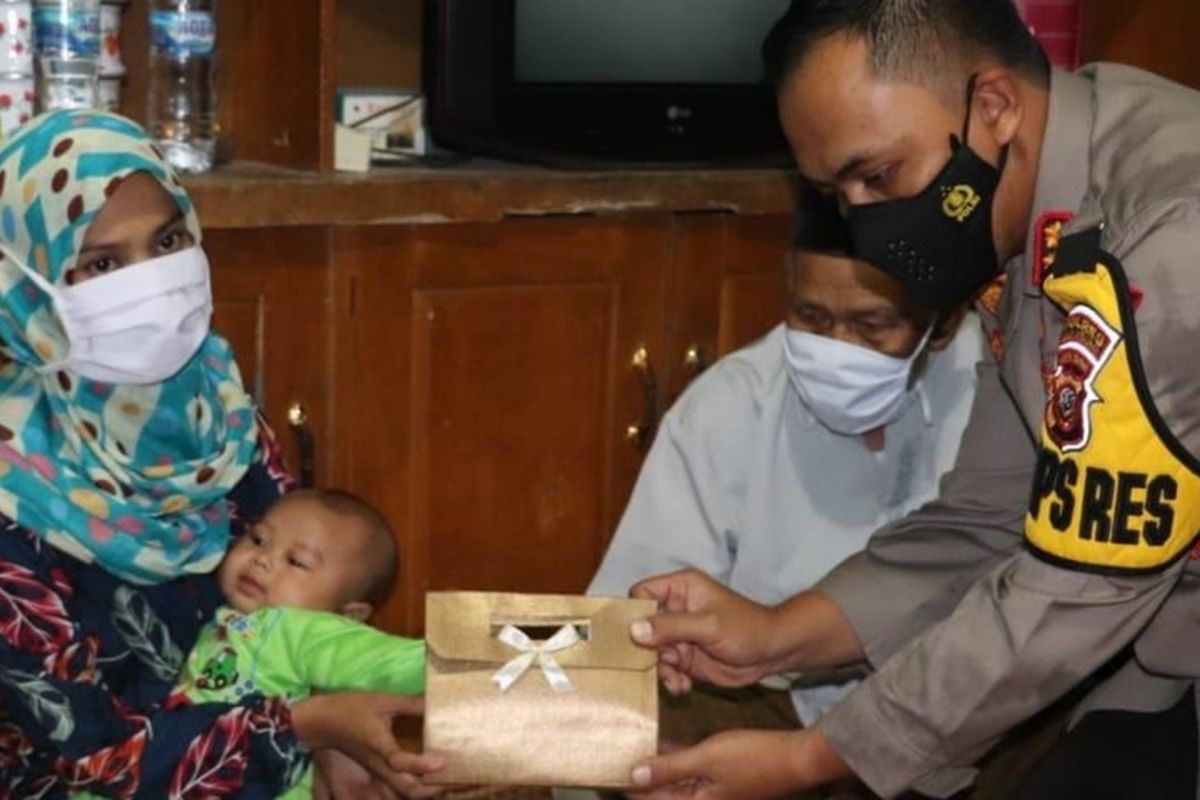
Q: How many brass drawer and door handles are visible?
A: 3